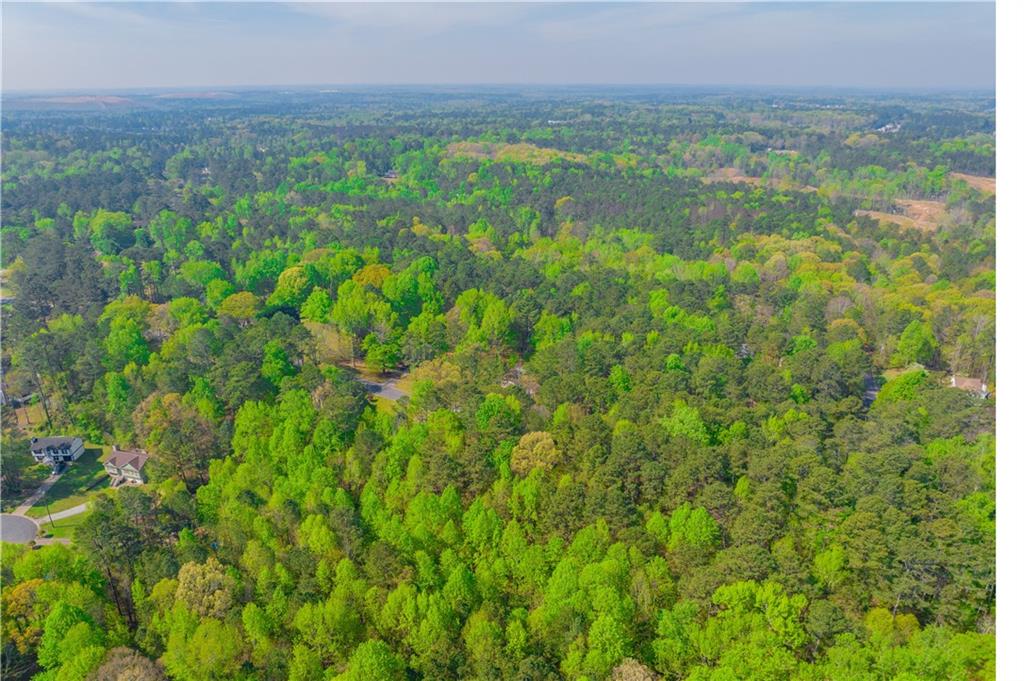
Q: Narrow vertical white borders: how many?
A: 1